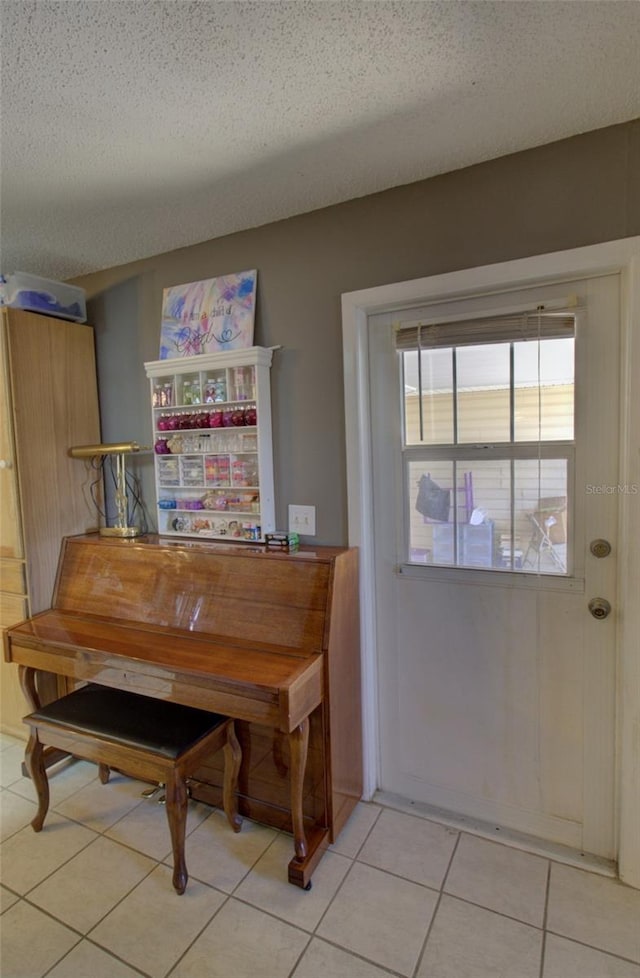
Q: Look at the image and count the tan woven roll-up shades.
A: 1